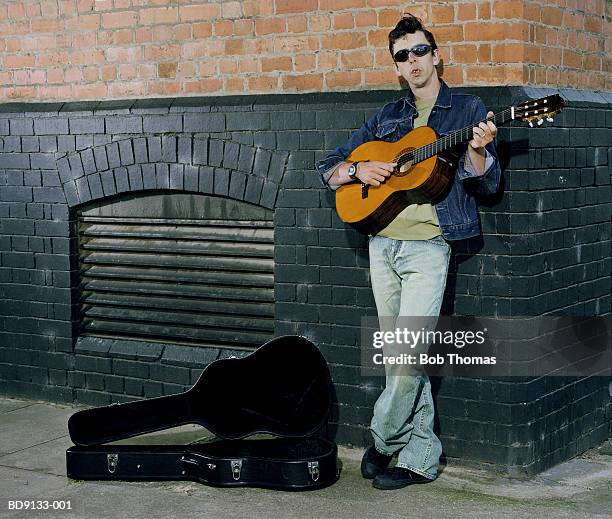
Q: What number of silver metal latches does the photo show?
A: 3